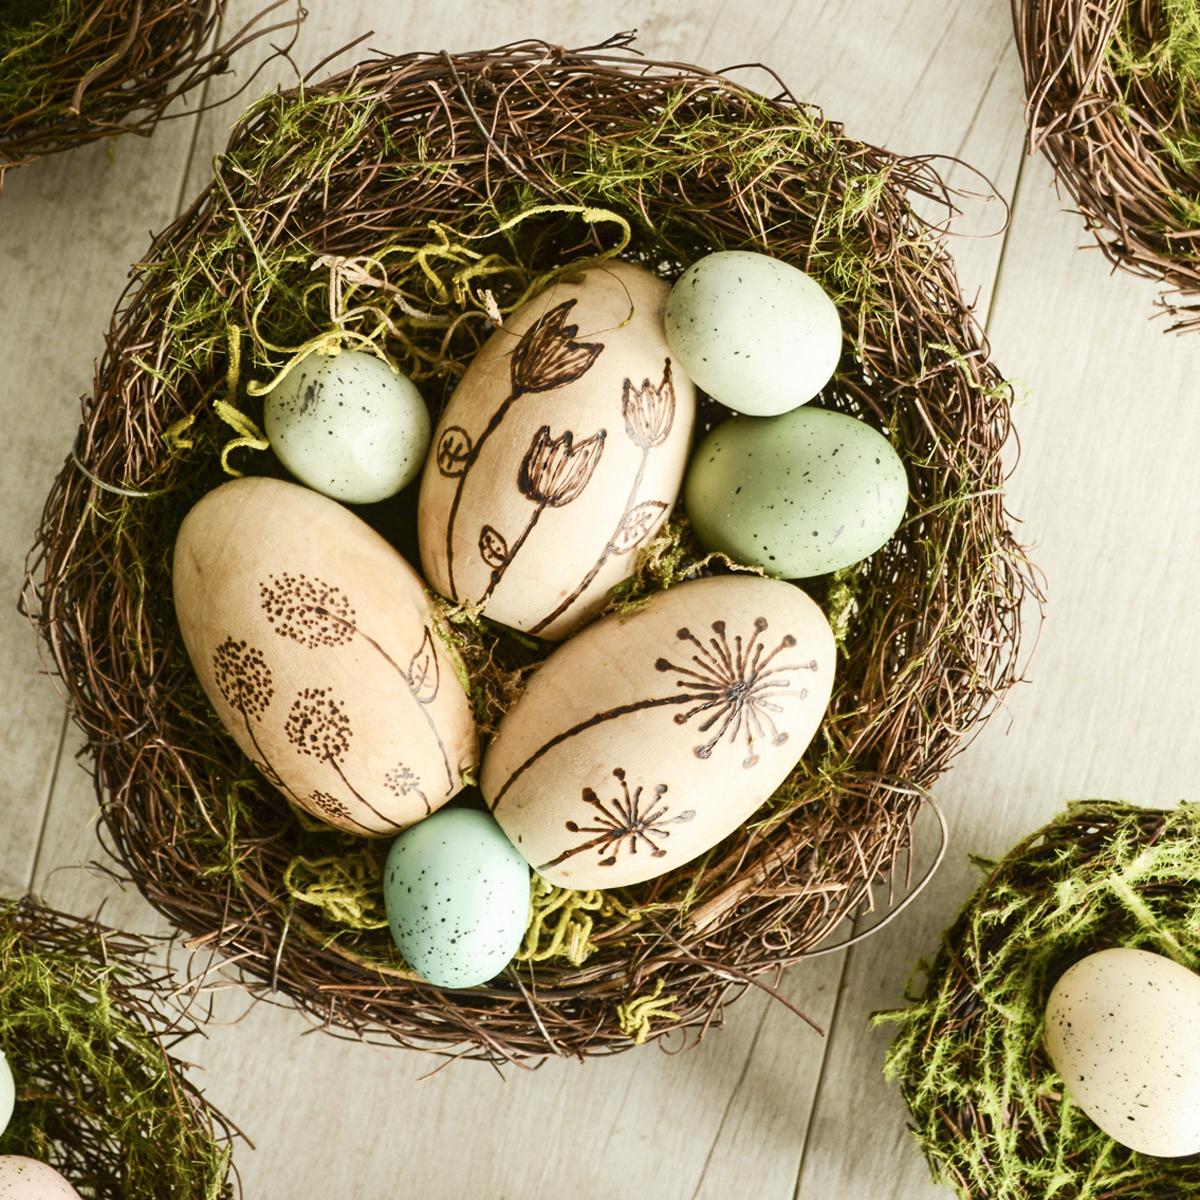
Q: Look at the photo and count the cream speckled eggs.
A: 1